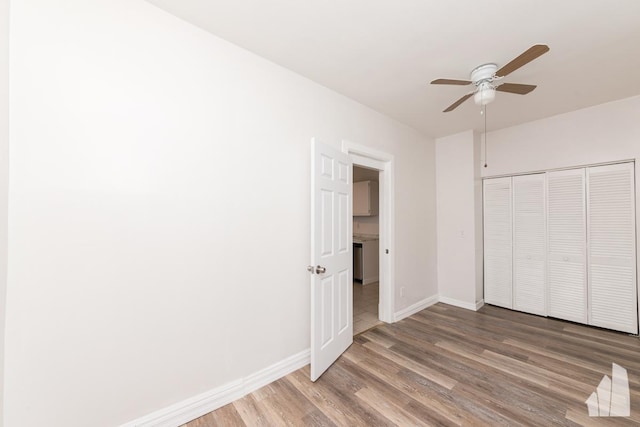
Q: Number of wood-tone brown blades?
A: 4